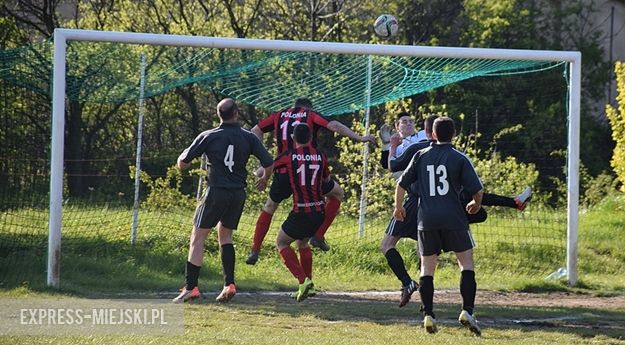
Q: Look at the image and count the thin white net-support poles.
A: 2